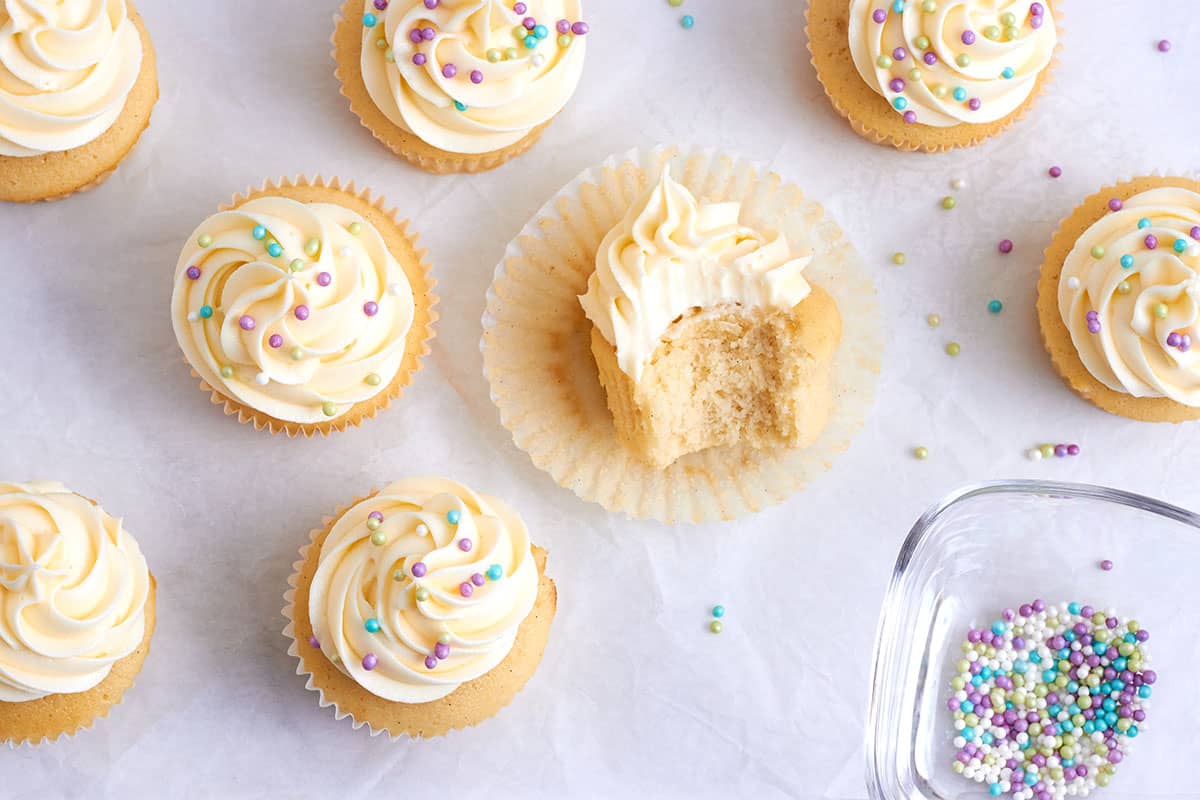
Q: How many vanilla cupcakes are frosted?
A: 8